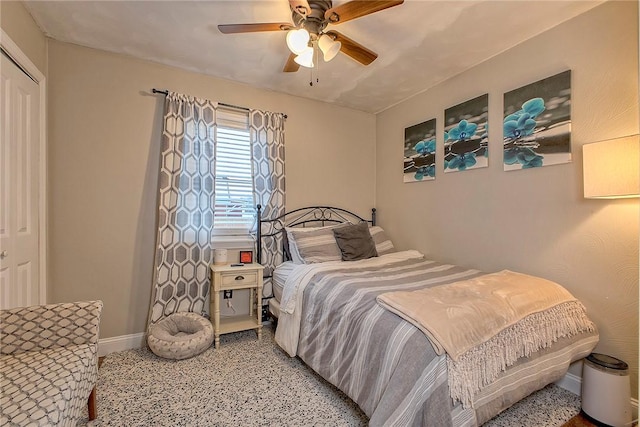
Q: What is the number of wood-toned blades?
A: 5